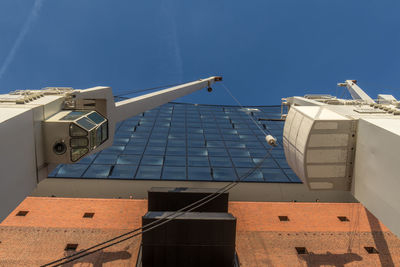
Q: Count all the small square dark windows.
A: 7